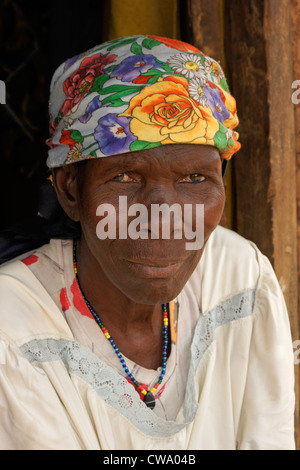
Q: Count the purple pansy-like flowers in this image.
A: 3